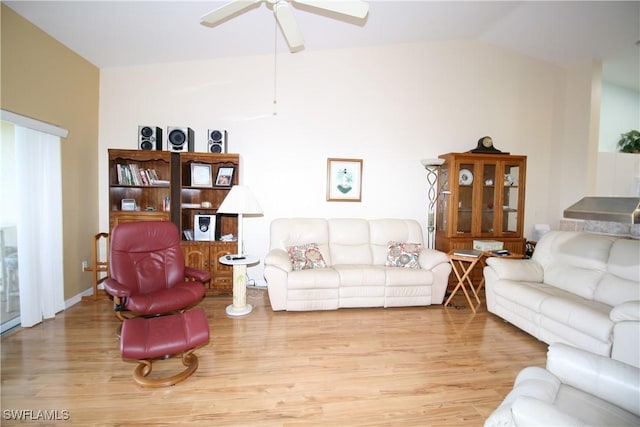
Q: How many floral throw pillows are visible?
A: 2